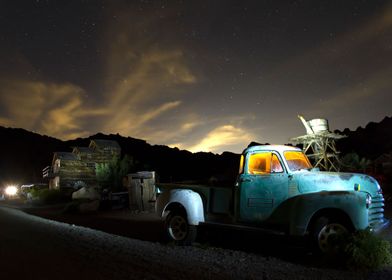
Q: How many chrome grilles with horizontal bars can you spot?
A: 1